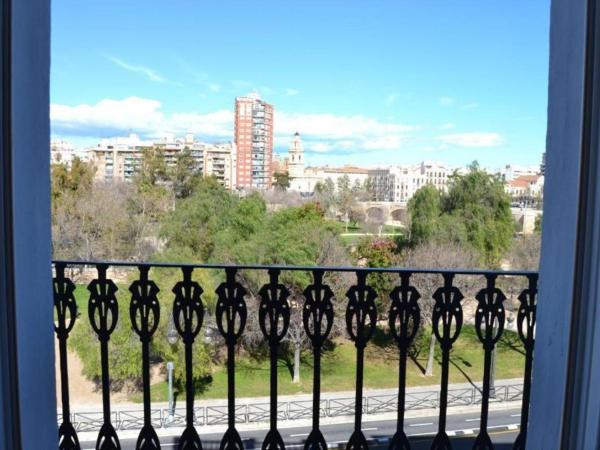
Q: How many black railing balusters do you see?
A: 12